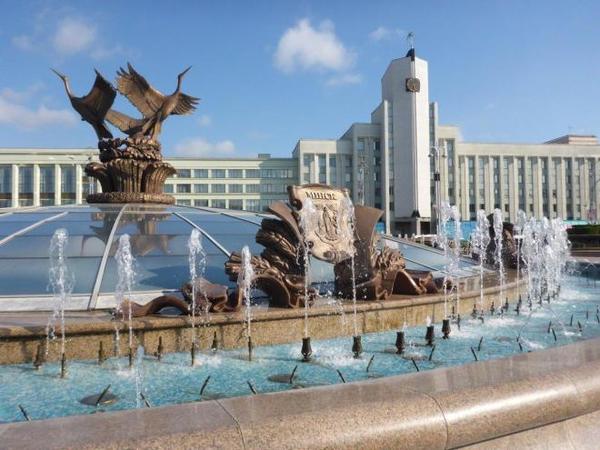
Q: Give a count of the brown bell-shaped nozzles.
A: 5